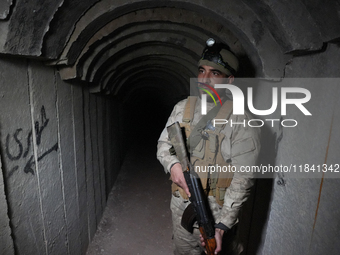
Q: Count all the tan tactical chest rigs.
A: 1